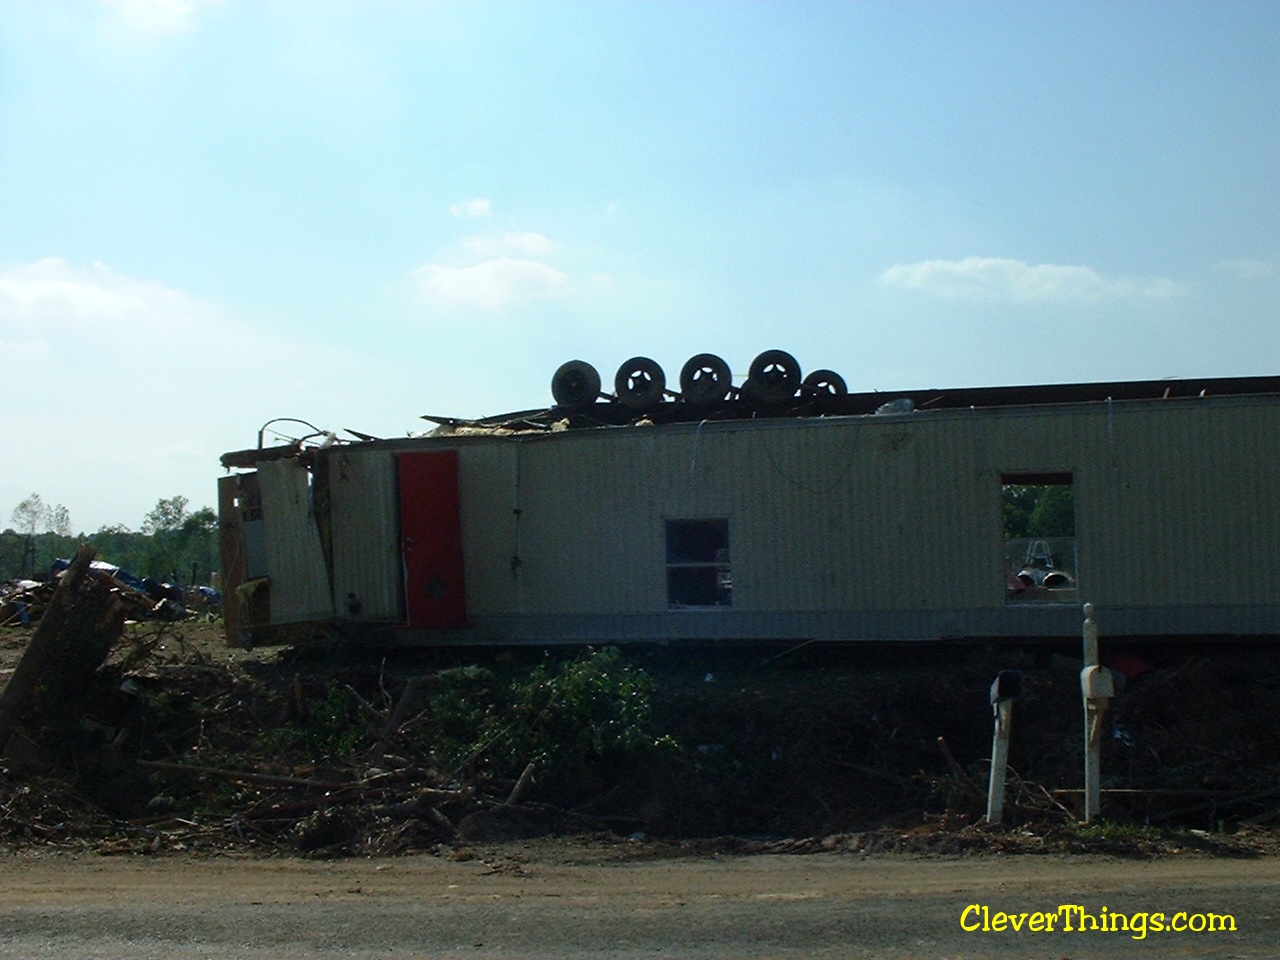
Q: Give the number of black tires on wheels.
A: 5